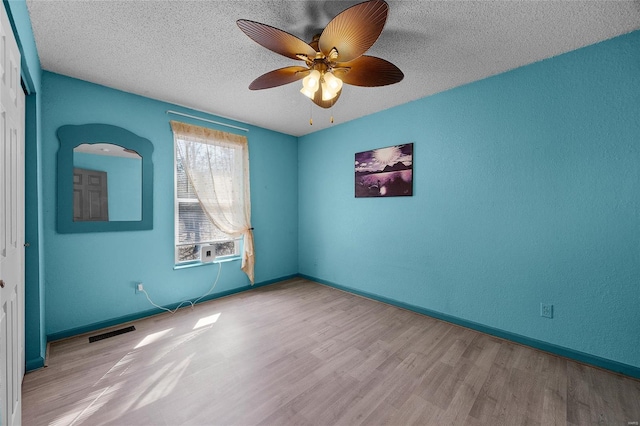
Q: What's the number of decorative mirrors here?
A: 1